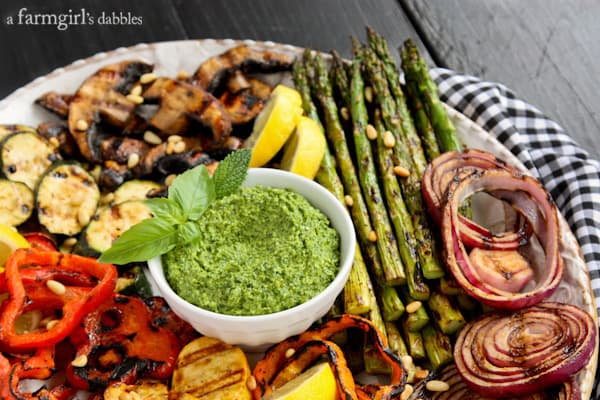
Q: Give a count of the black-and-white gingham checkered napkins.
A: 1